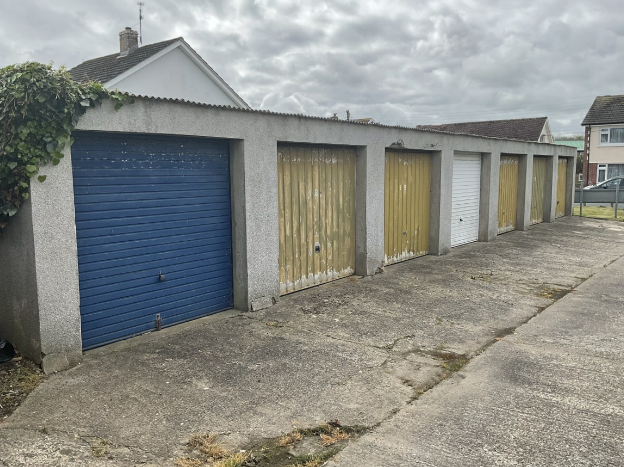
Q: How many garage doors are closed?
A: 7